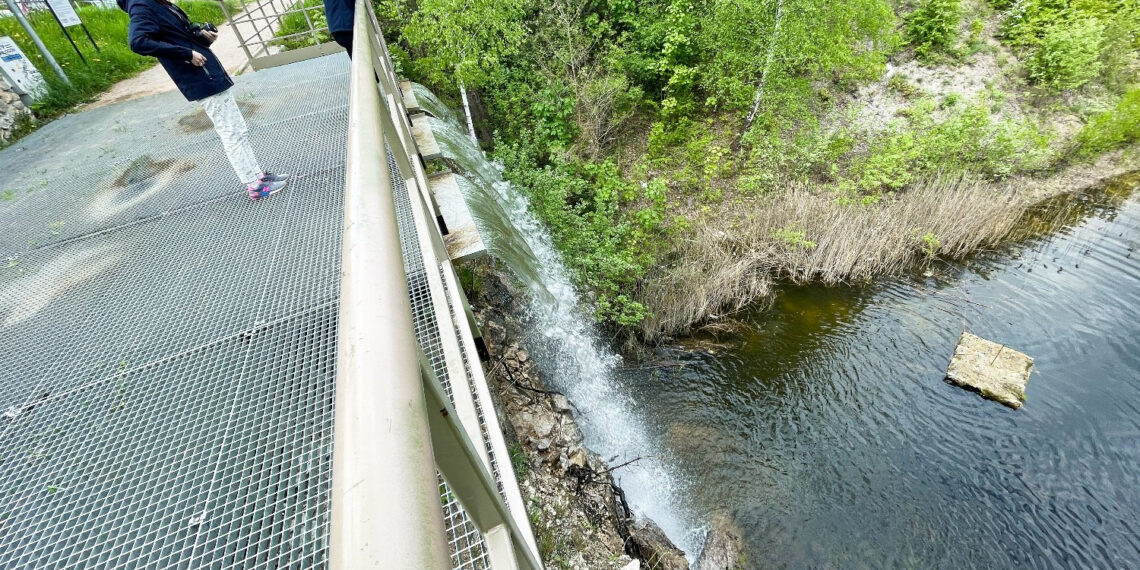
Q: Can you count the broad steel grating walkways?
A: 1